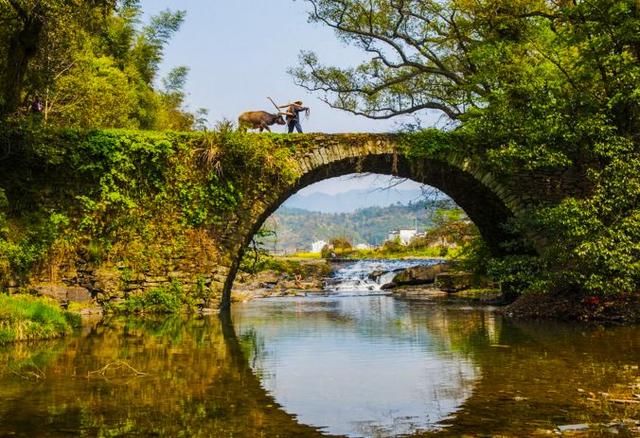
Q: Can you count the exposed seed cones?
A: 0